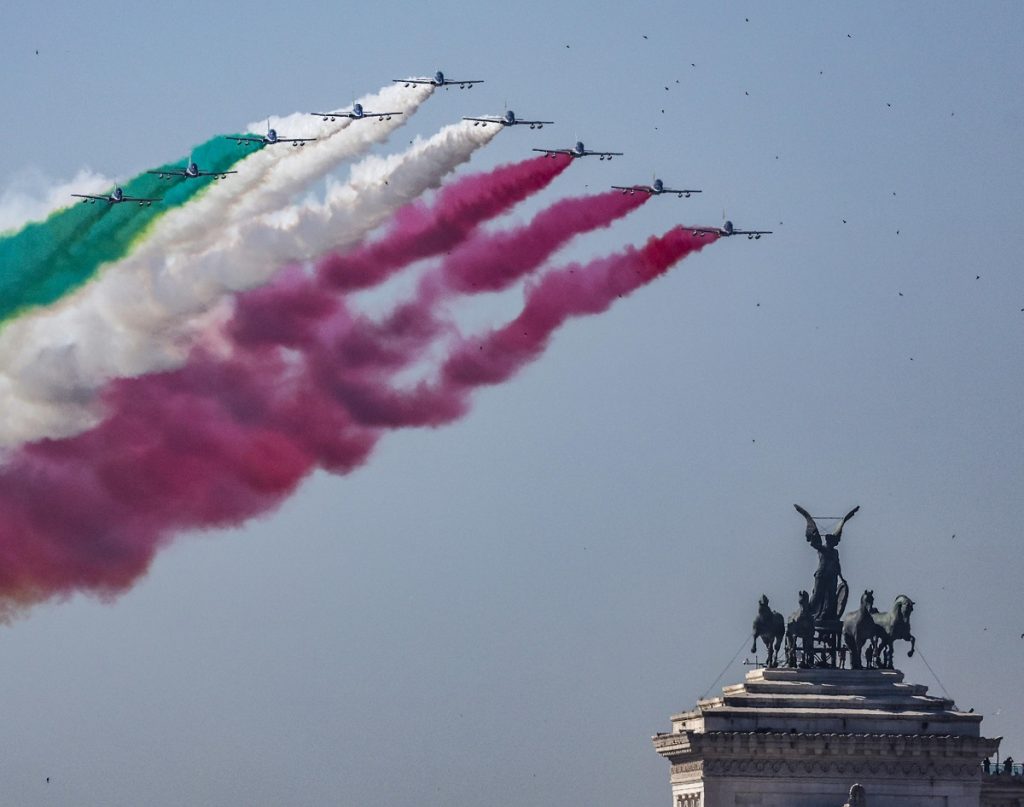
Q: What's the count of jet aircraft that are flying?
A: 9